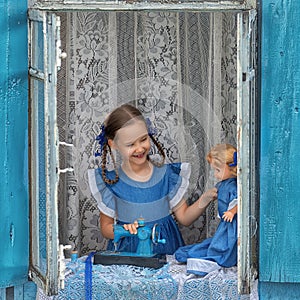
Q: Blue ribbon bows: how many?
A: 3